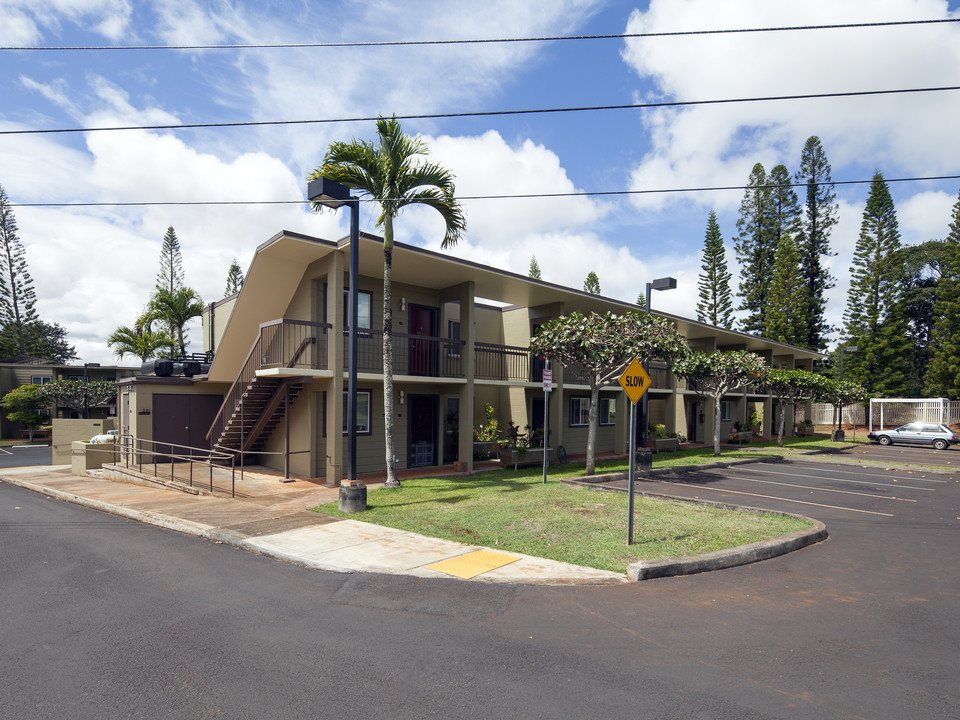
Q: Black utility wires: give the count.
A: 3